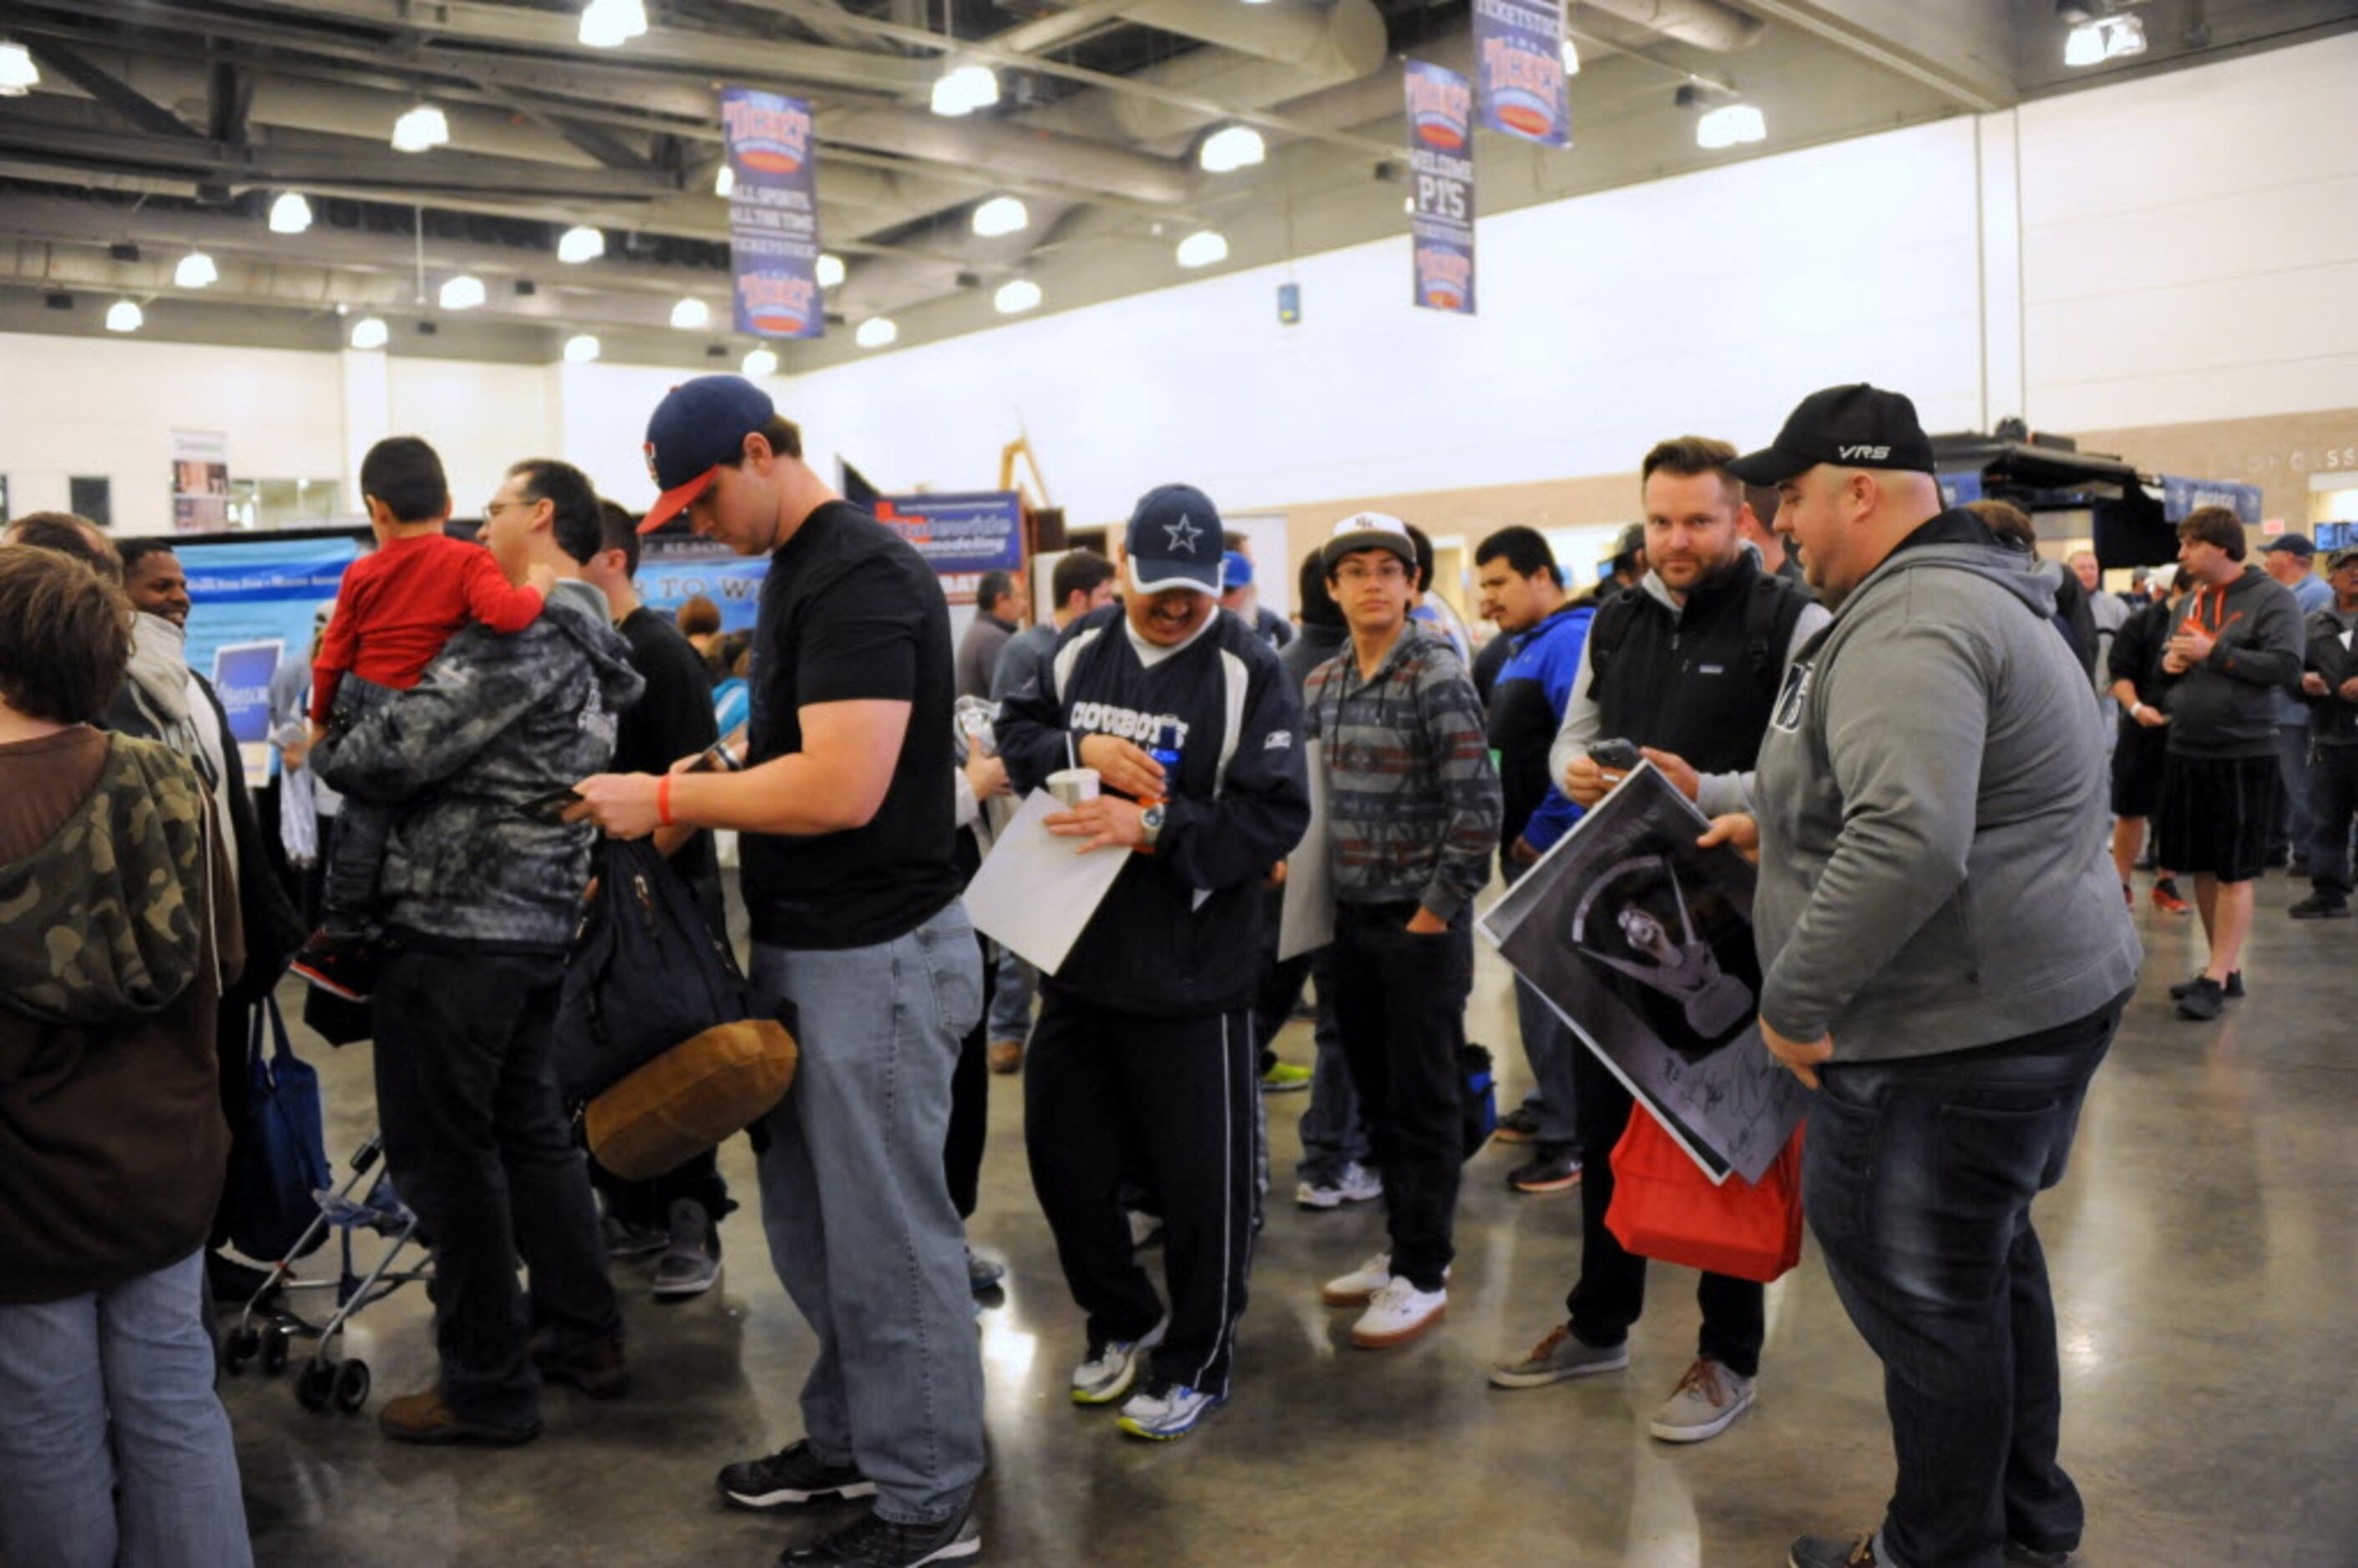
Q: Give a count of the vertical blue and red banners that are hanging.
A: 3